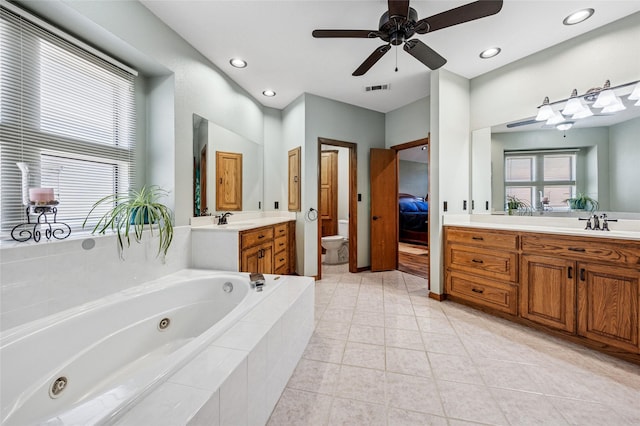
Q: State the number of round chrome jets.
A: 2